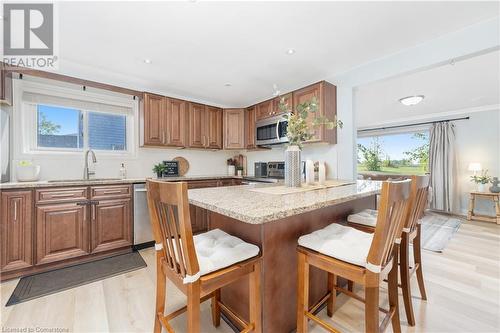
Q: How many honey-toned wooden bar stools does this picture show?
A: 3